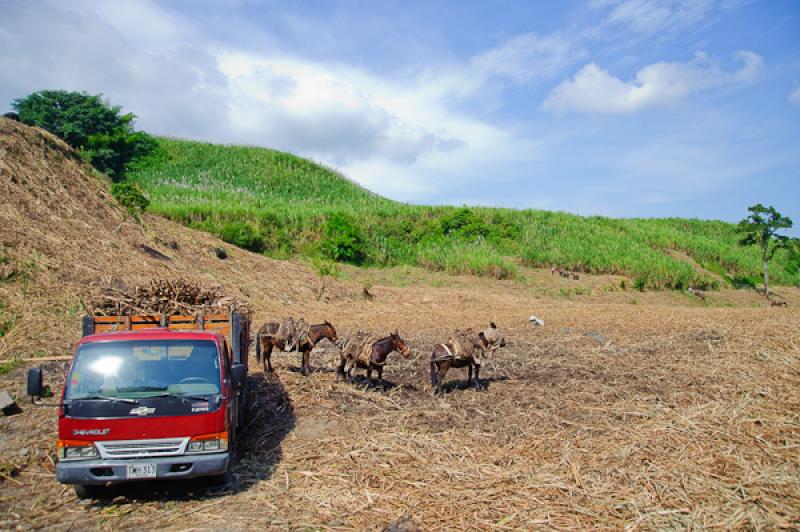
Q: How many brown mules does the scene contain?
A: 3